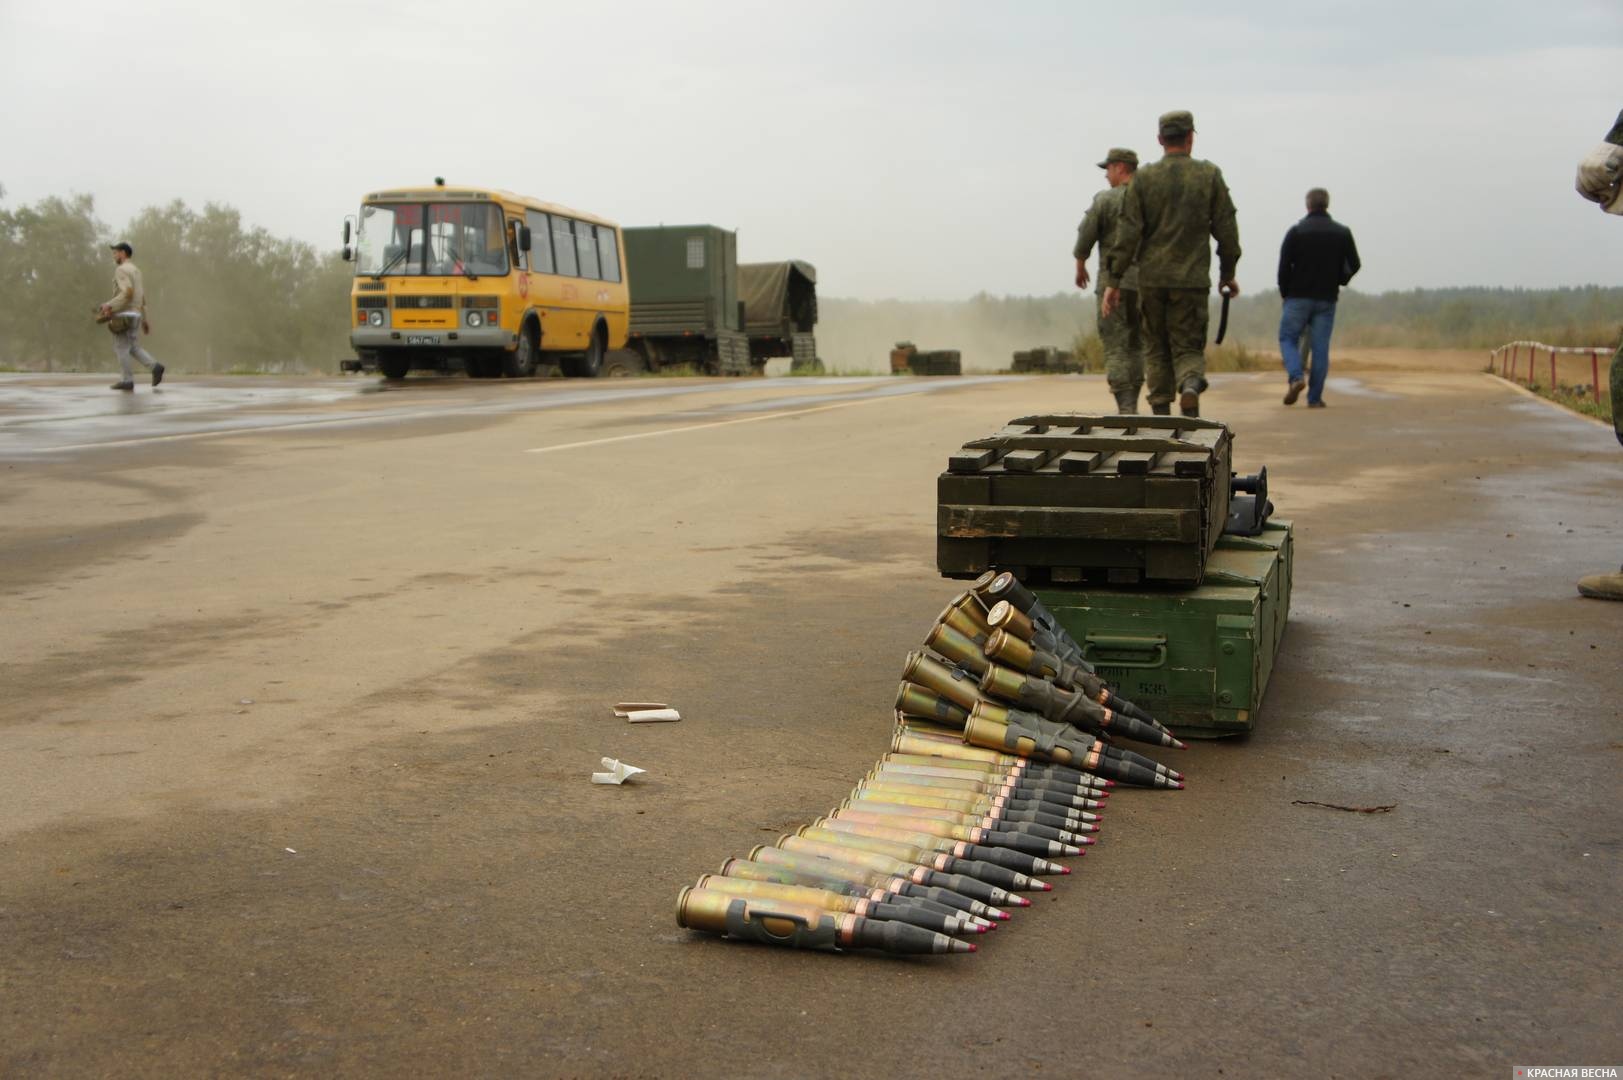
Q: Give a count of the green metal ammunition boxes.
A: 1